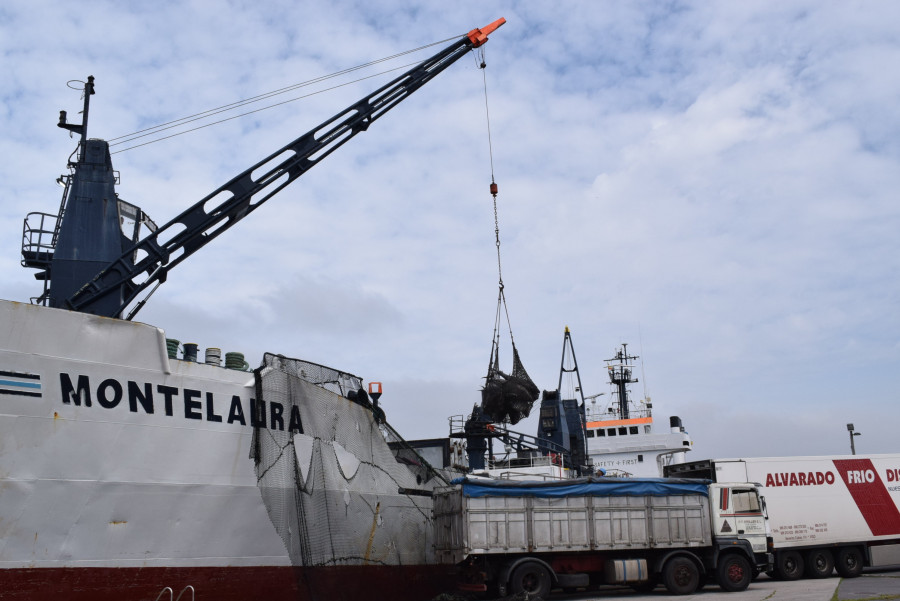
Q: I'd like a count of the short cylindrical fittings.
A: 4